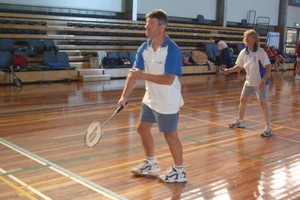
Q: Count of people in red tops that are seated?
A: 2